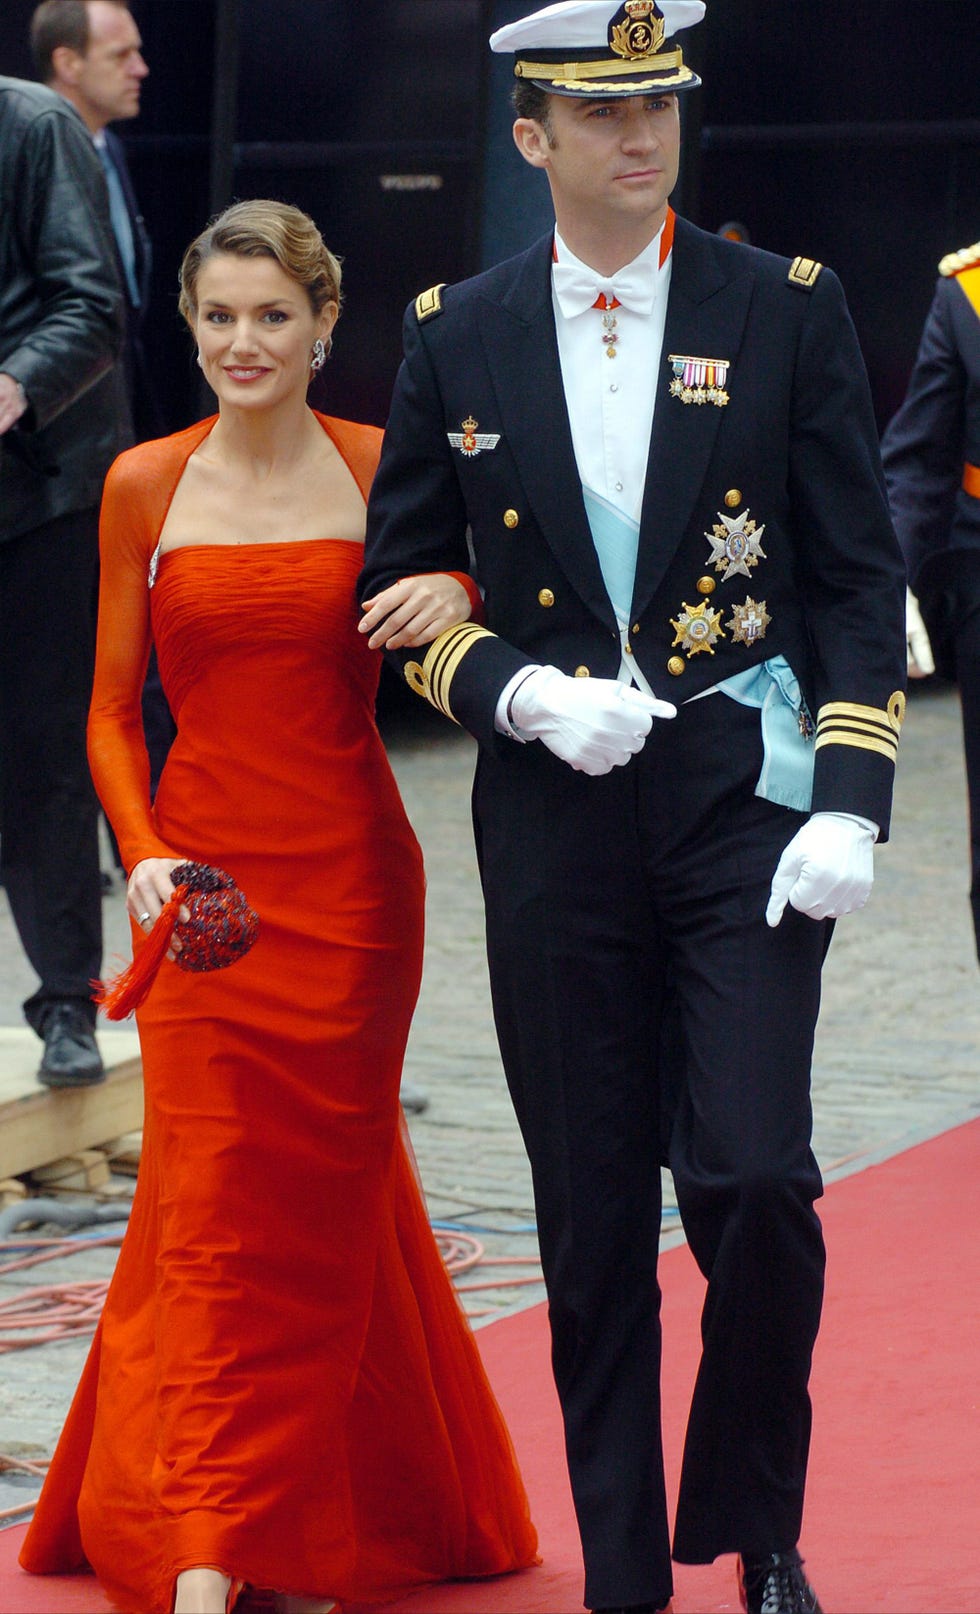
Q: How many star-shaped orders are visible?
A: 3